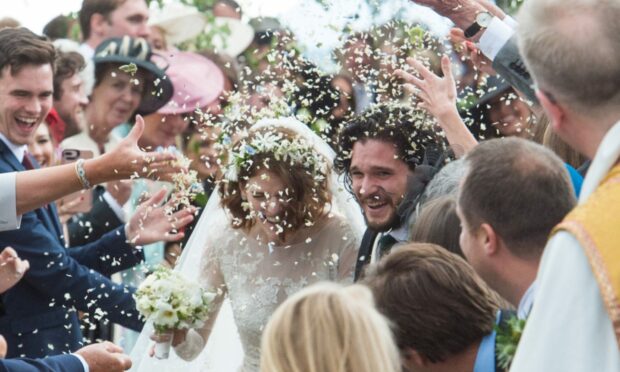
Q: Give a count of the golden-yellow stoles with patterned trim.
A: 1